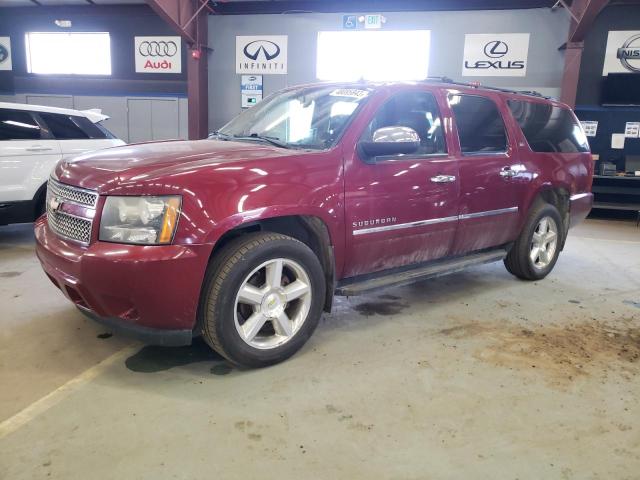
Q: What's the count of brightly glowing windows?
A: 2